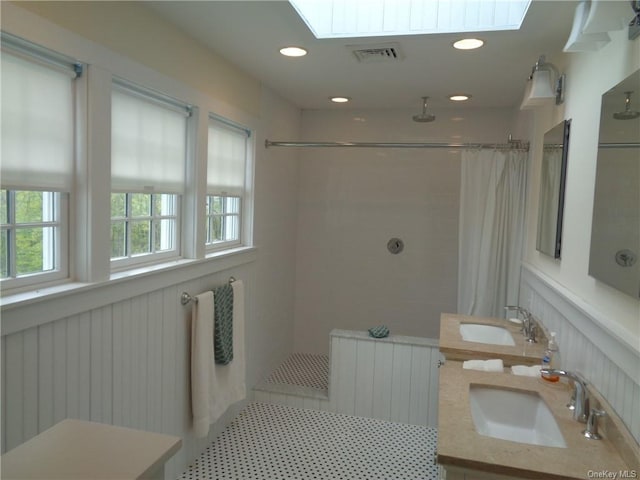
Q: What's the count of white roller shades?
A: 3